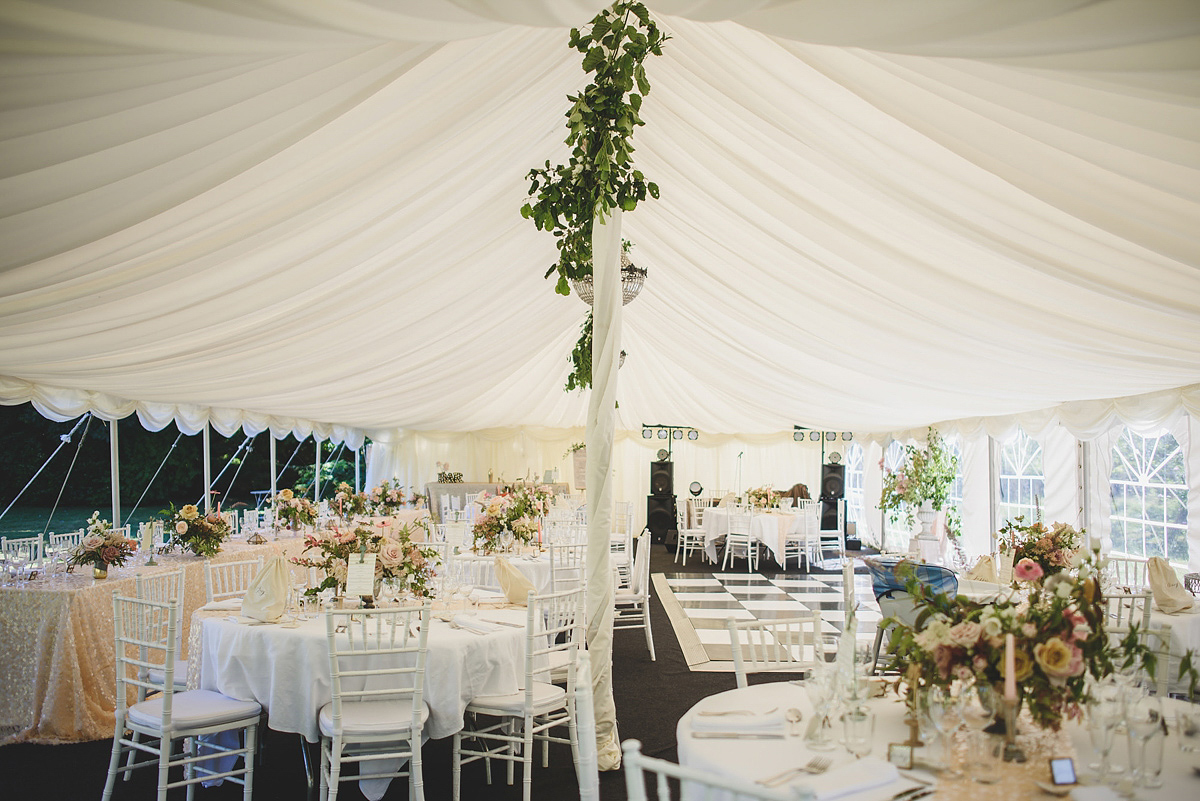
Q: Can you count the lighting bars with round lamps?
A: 2